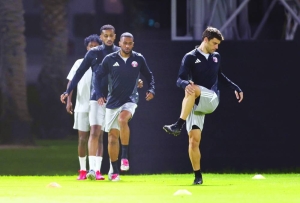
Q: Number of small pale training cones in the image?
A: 3